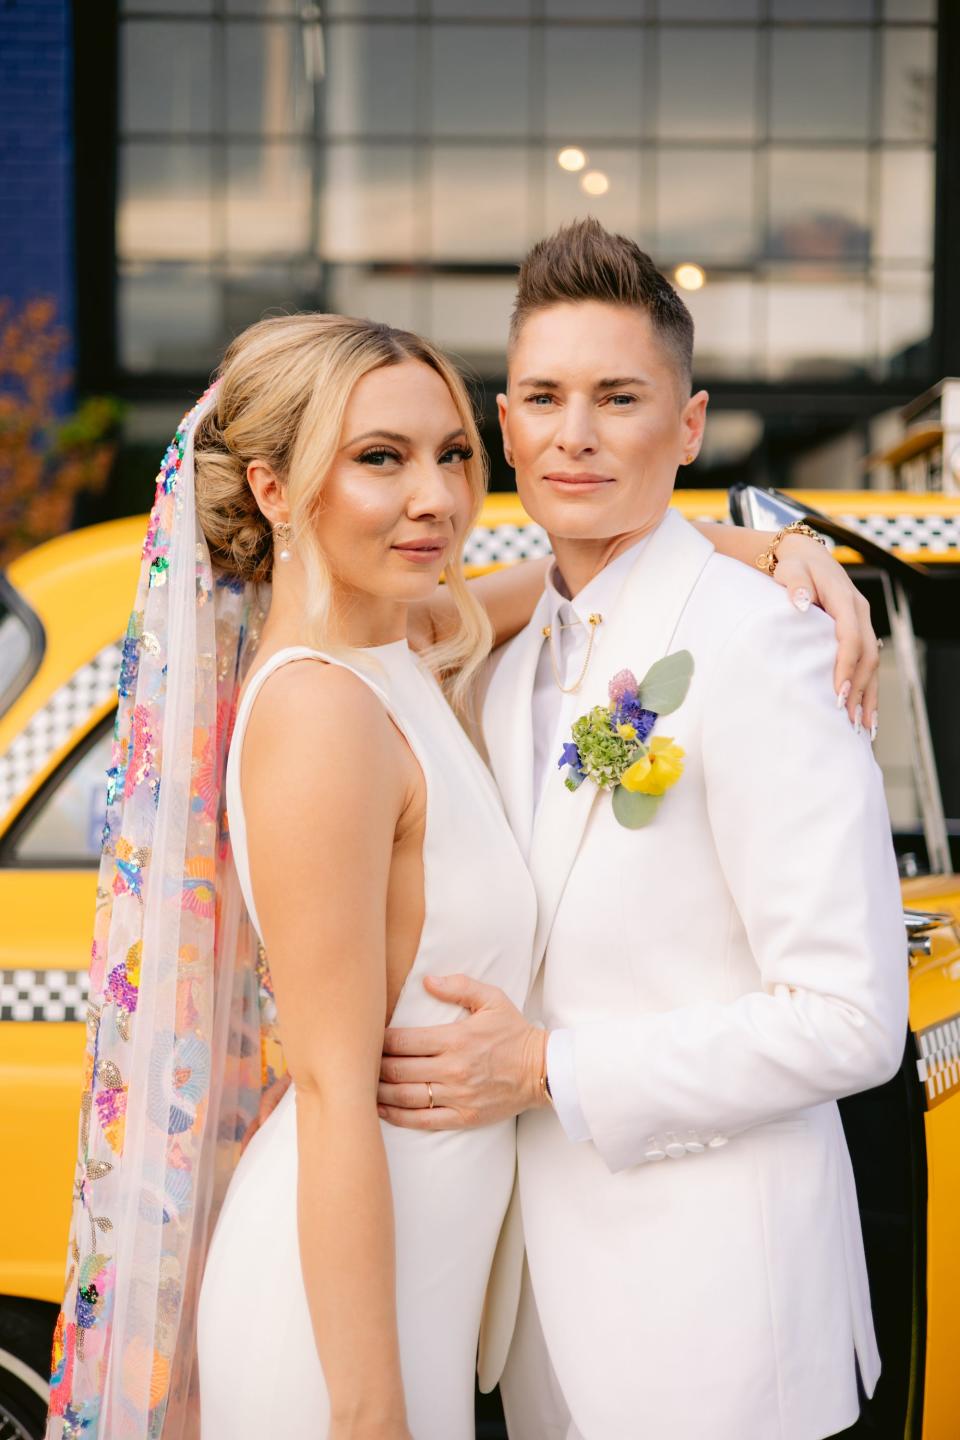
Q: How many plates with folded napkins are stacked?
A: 0